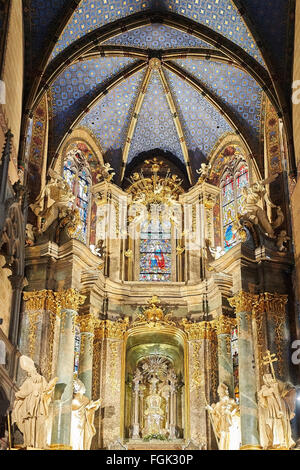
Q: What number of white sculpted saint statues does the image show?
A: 4